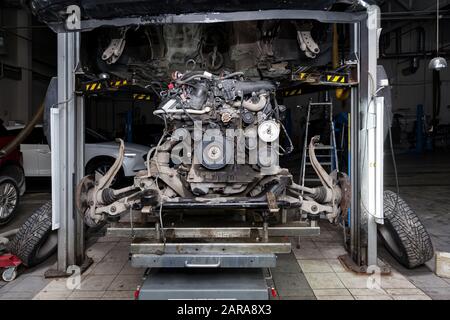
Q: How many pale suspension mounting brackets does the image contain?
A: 2